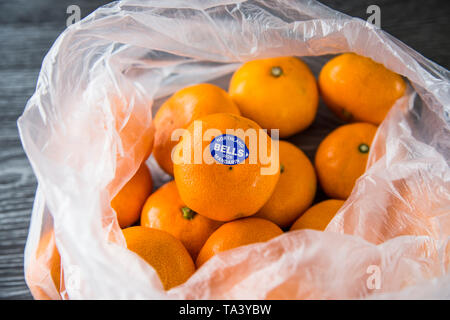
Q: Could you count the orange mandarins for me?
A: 11